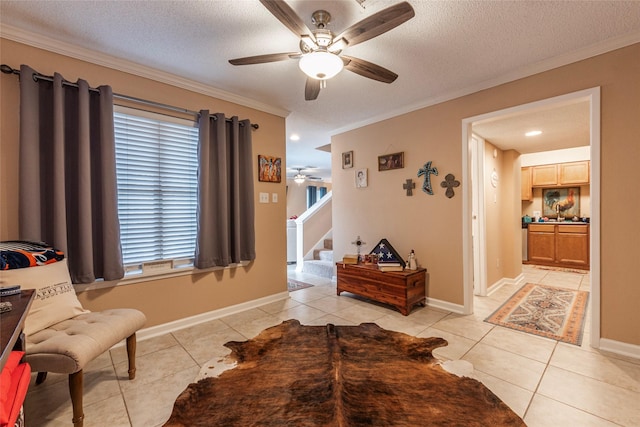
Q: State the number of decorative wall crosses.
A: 3